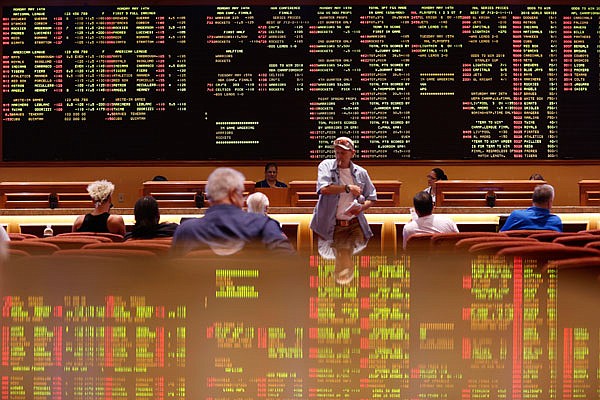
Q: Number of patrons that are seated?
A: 6